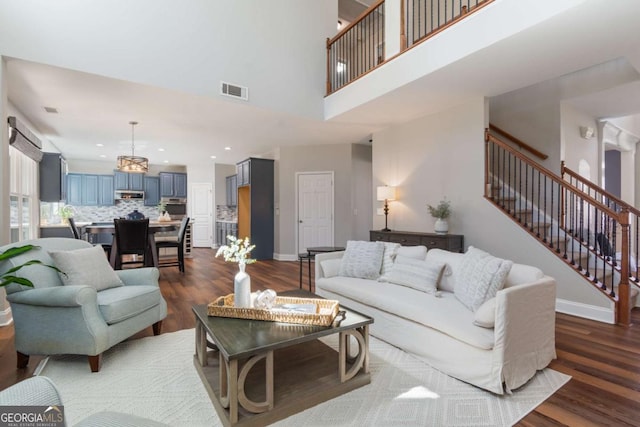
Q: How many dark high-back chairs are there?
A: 3